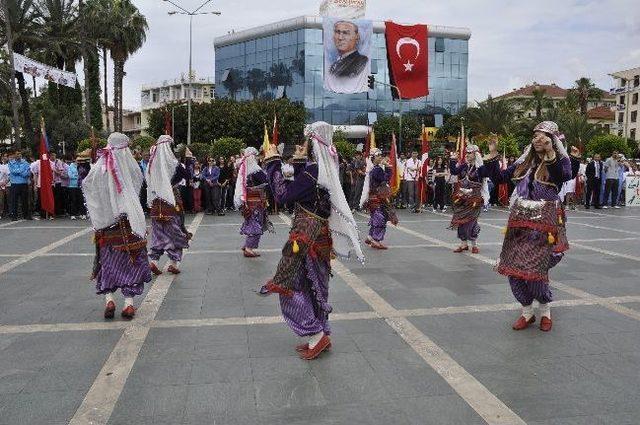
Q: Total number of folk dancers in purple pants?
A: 7